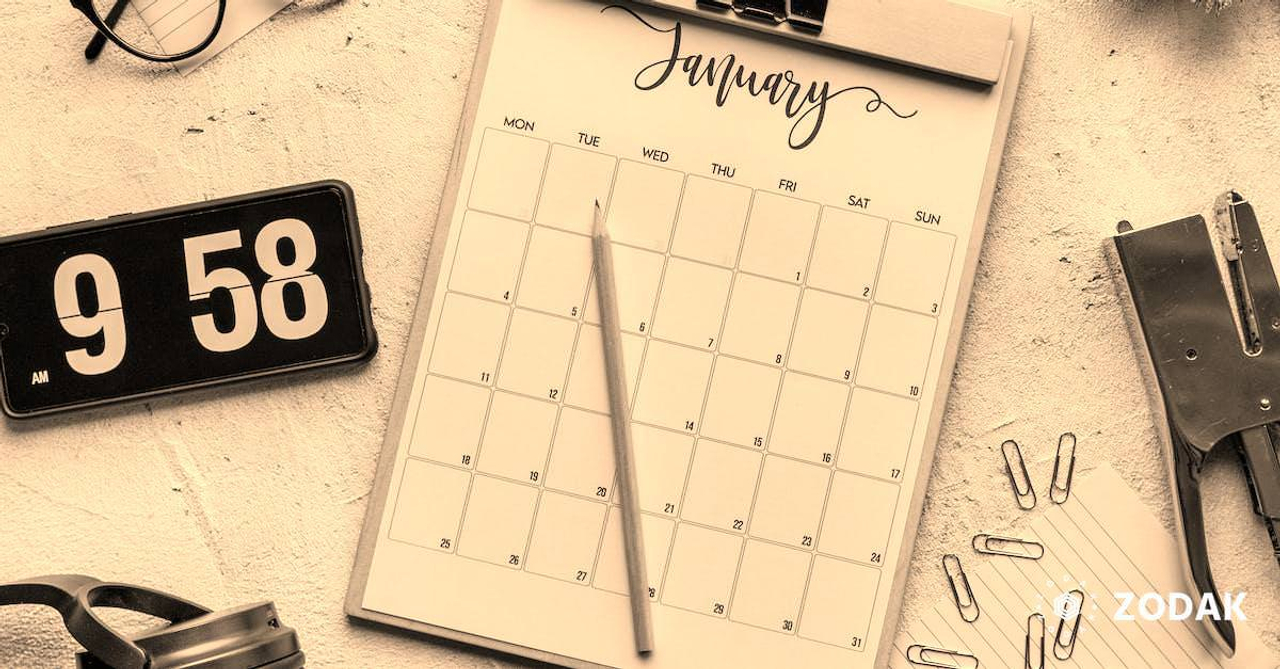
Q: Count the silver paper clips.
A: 7